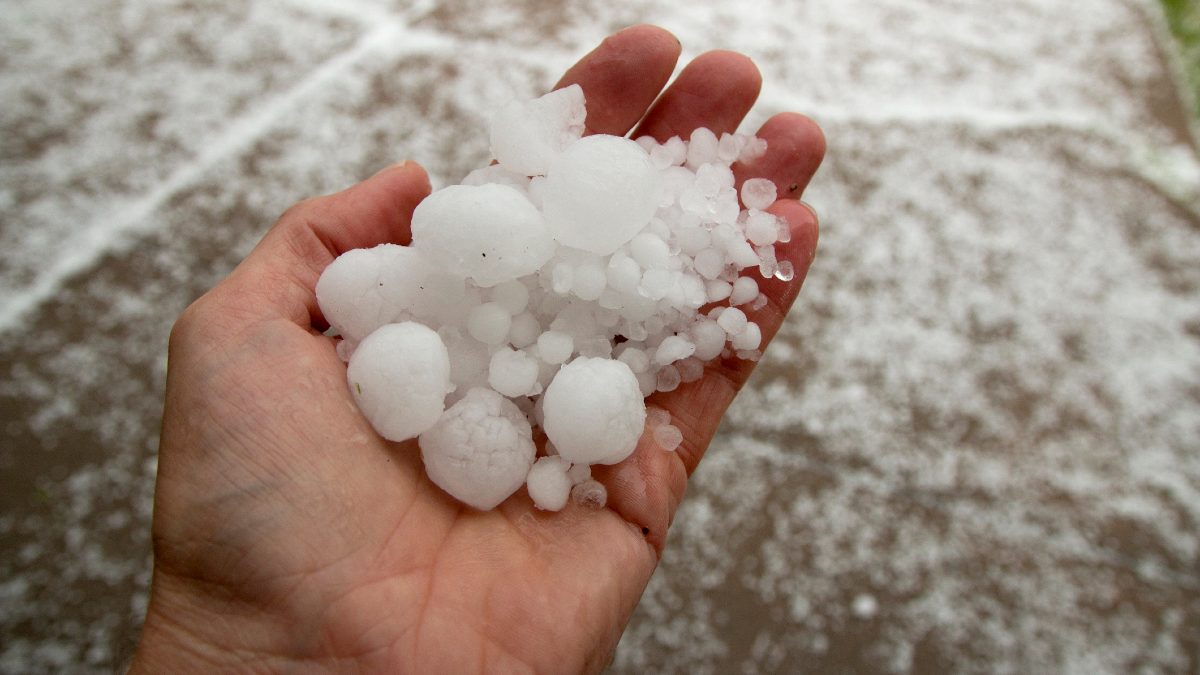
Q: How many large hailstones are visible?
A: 7